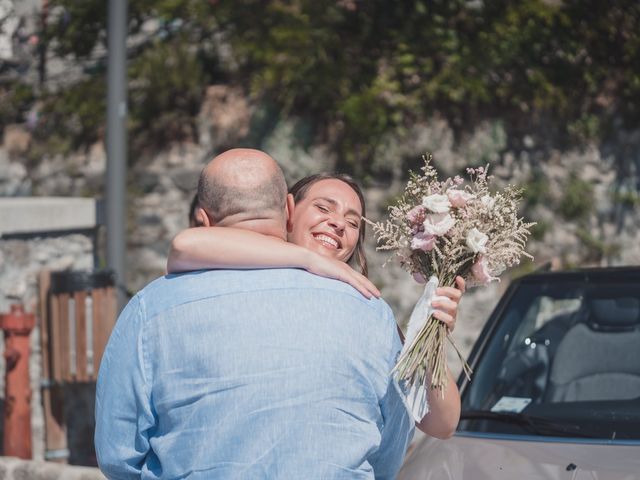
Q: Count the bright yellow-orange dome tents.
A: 0